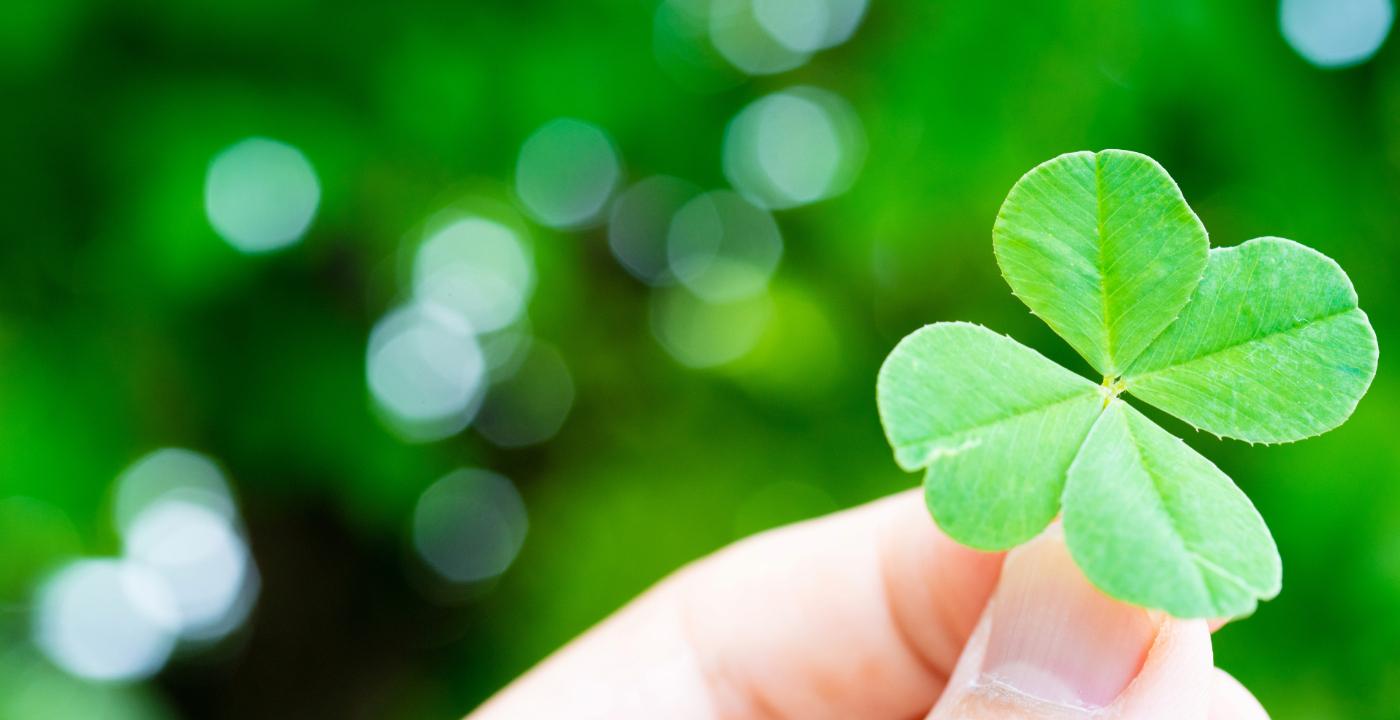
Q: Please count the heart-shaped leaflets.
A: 4